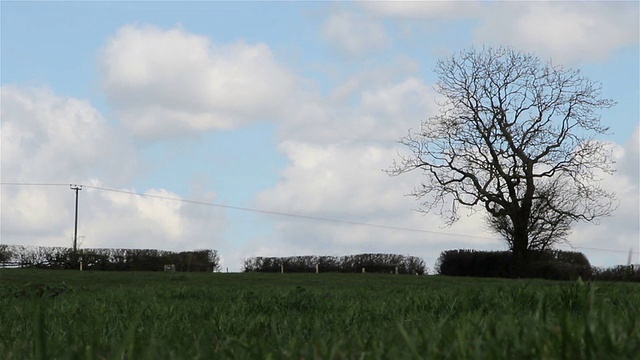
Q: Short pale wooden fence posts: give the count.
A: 5